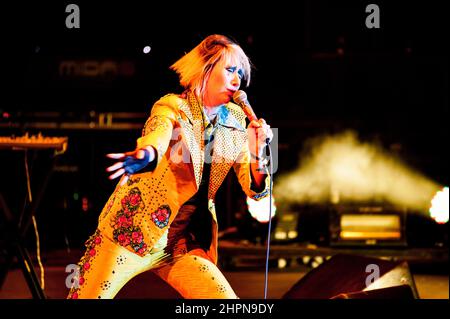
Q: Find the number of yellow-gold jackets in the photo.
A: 1